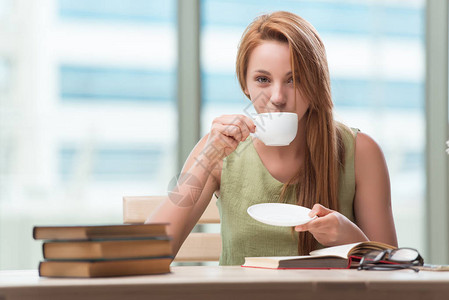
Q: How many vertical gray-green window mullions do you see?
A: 2